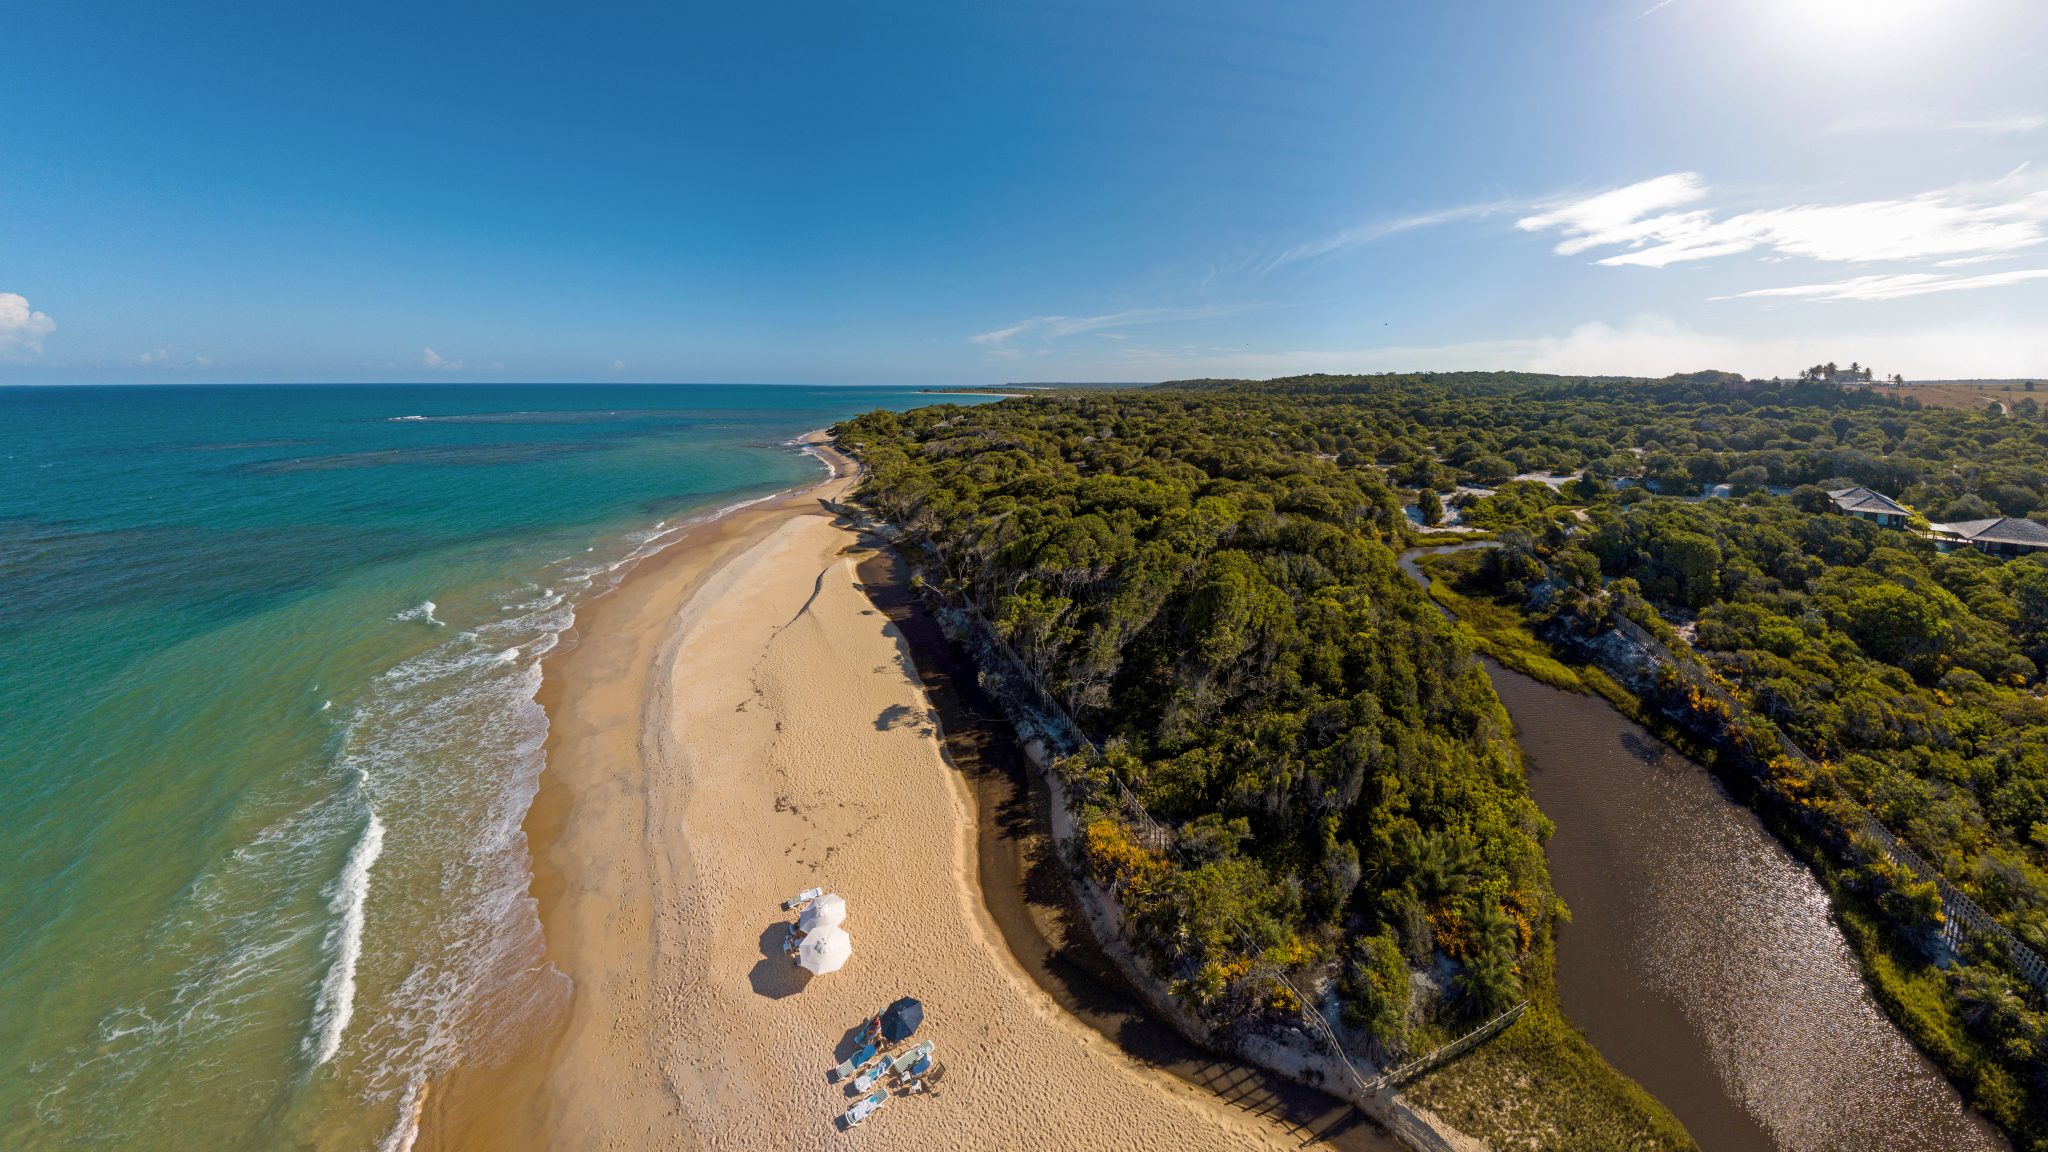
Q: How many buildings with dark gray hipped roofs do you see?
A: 2